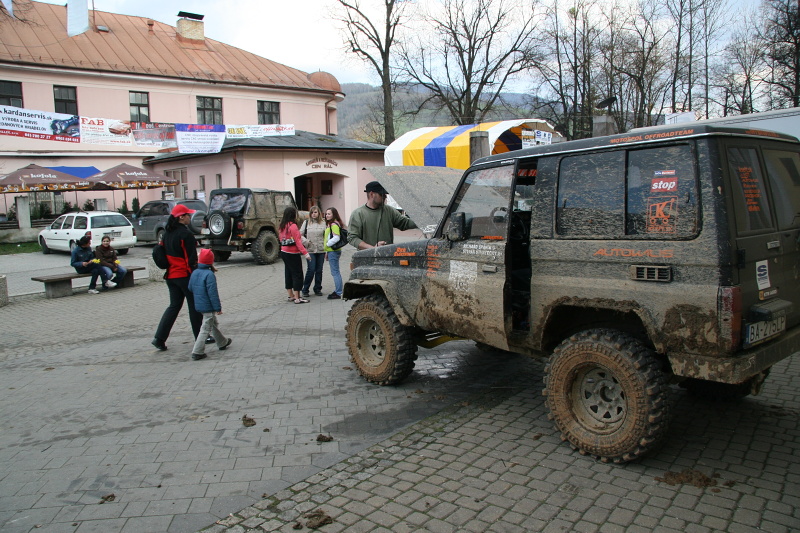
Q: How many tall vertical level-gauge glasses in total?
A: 0